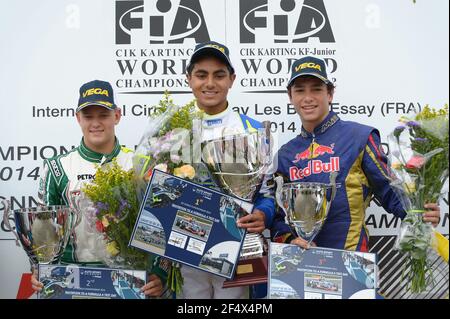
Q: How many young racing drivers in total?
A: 3